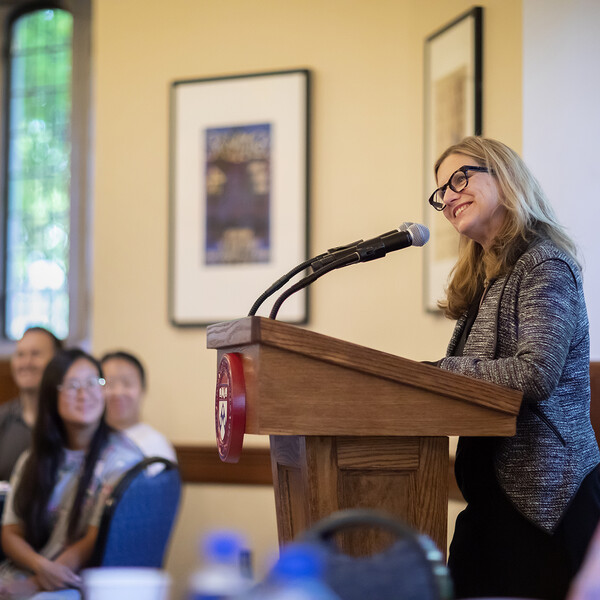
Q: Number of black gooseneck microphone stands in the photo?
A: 2